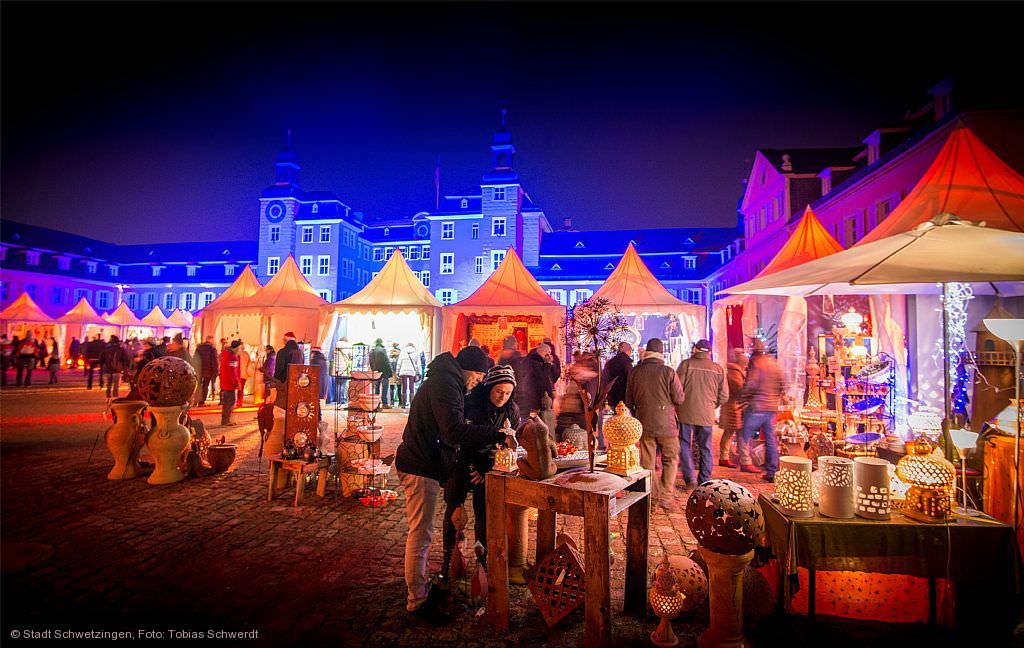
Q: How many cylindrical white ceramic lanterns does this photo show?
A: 3